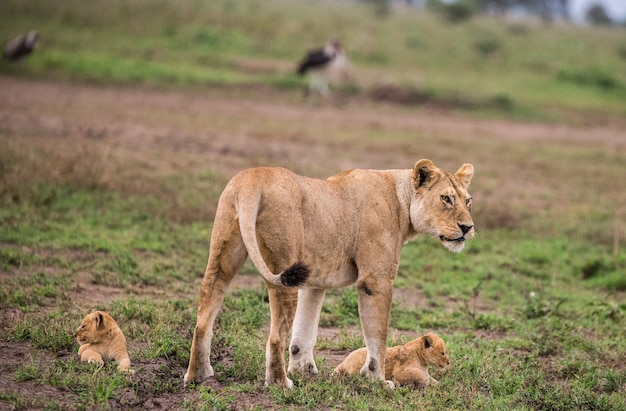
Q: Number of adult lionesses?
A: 1